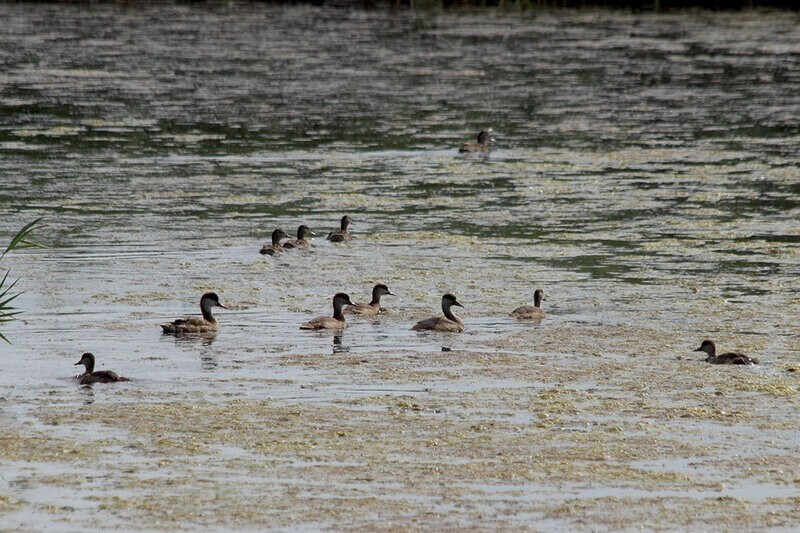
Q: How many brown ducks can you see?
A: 11